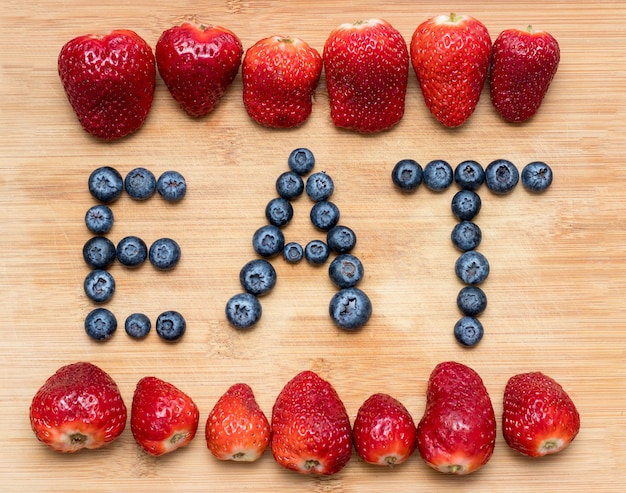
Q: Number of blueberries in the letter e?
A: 11